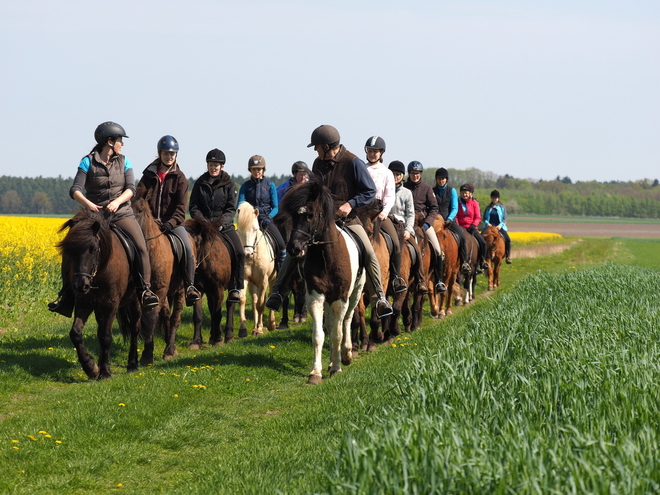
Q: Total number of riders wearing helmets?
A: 12